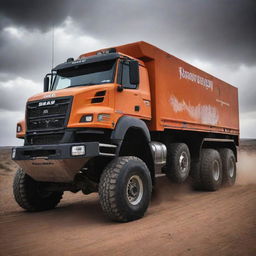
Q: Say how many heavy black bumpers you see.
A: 1